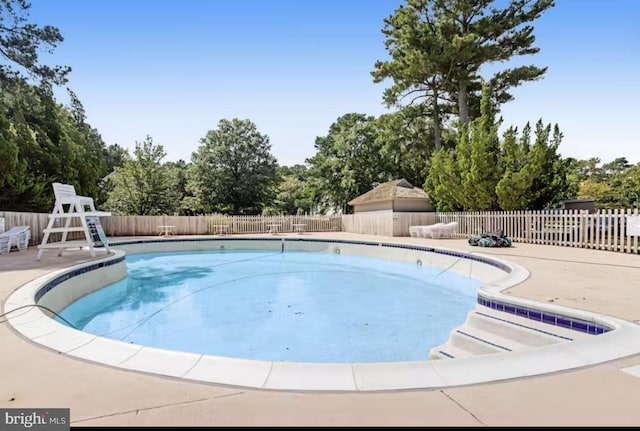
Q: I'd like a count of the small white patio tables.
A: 4